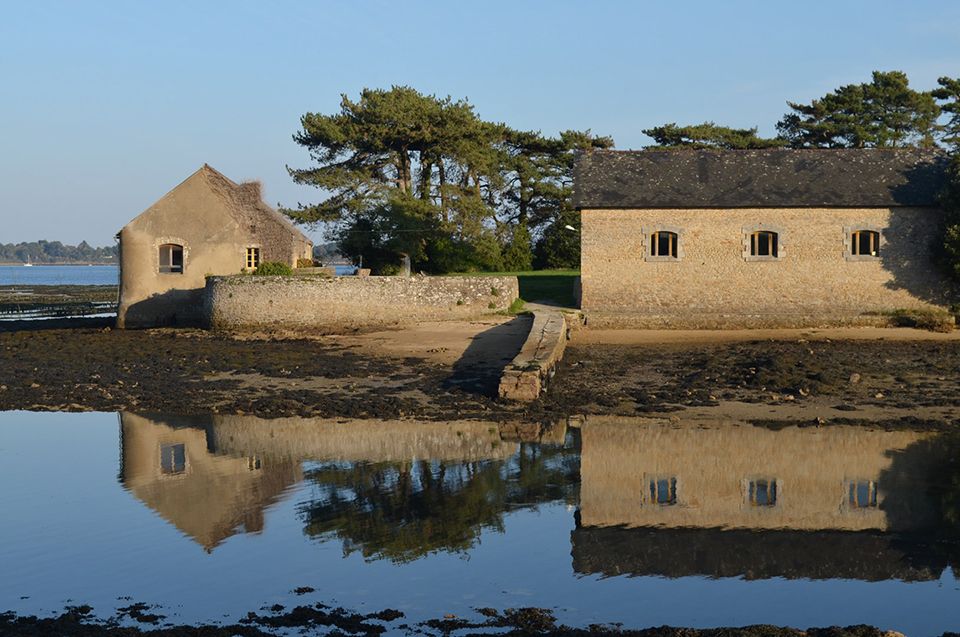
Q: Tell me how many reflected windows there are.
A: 5